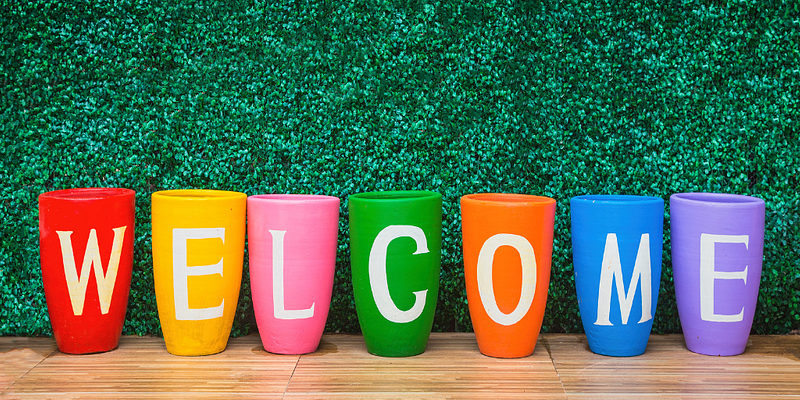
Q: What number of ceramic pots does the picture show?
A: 7